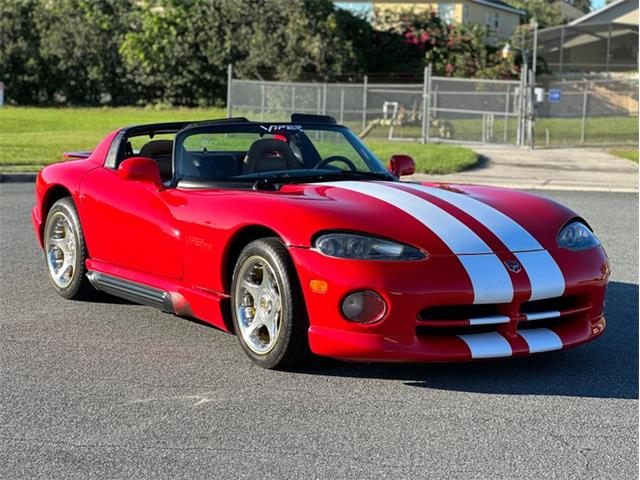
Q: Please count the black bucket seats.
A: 2